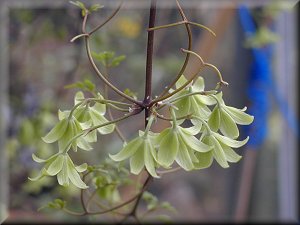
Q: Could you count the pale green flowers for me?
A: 8